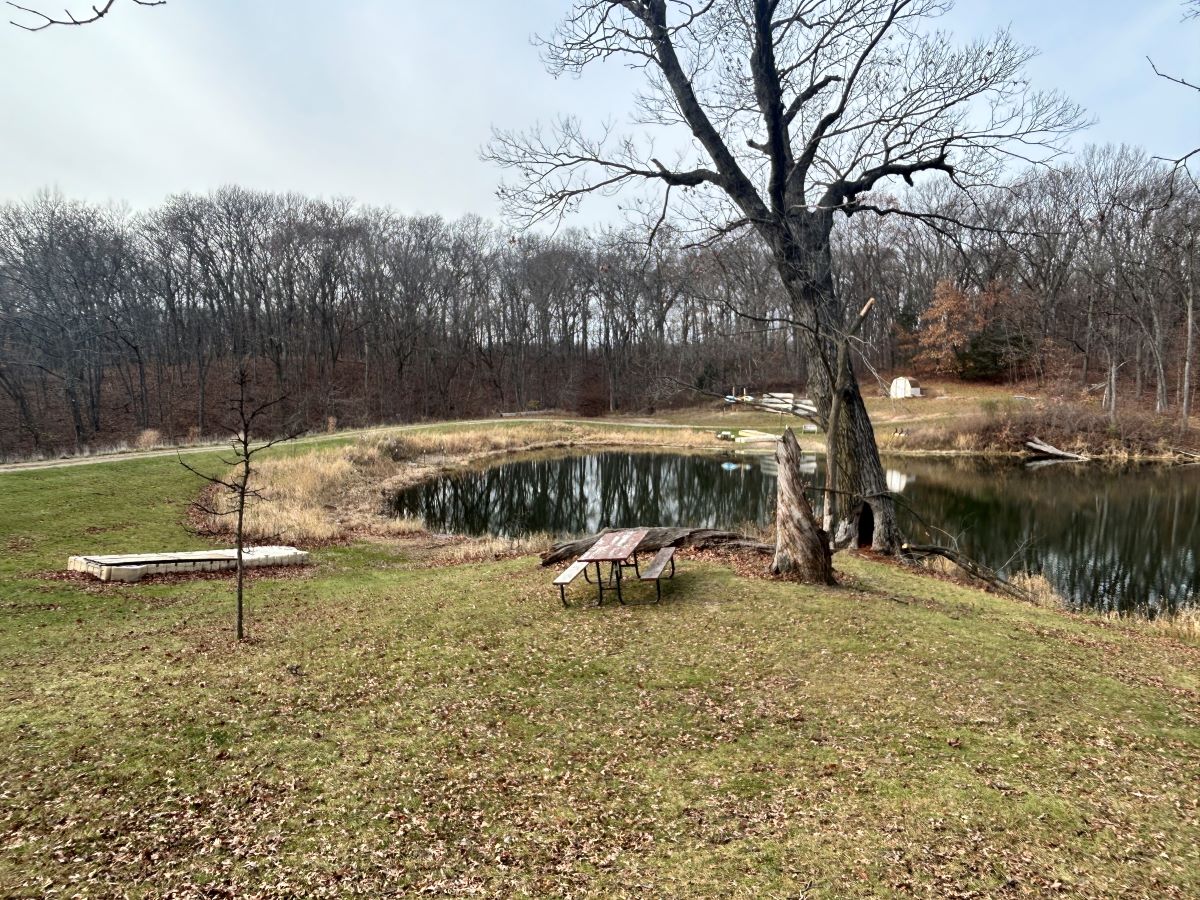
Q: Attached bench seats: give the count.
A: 2